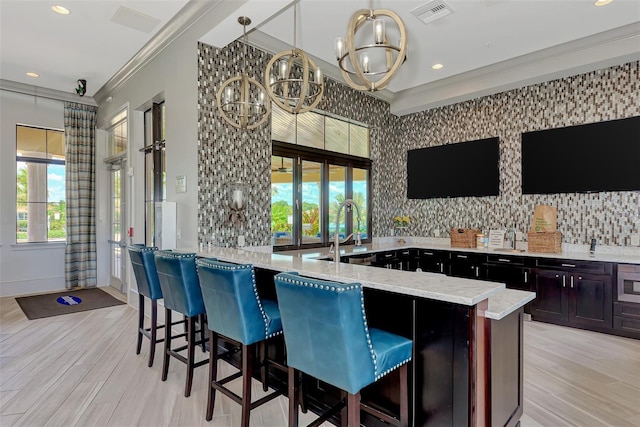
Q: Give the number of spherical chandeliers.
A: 3